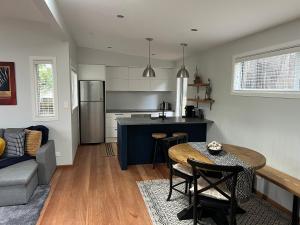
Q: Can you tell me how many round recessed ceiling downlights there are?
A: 4